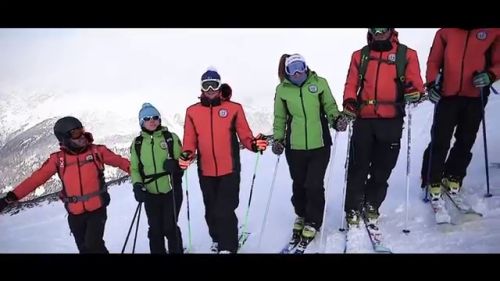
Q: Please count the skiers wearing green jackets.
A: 2